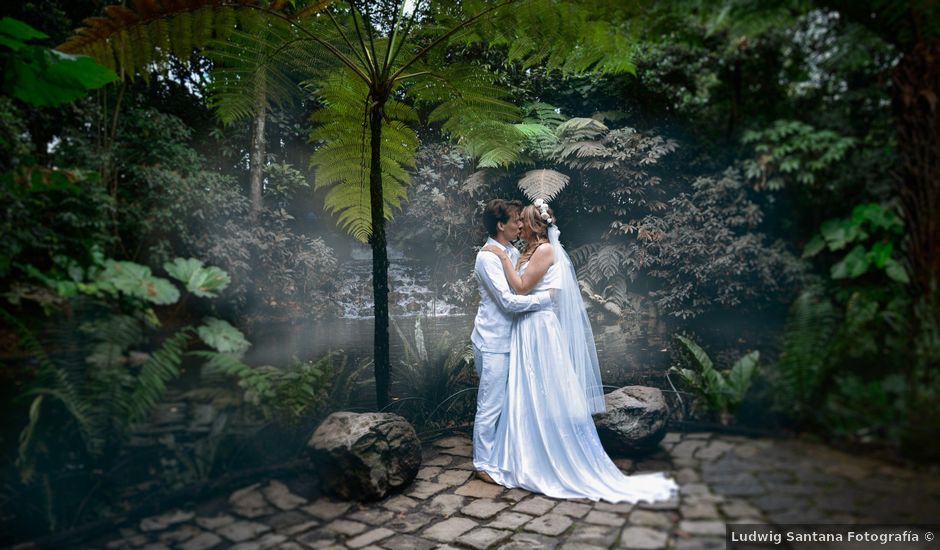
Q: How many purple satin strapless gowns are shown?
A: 0